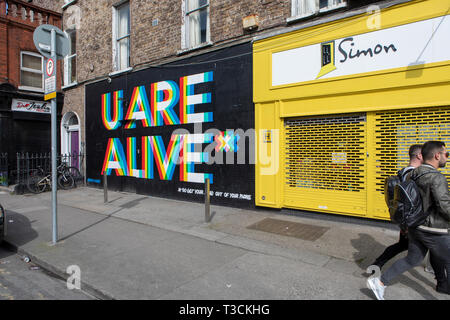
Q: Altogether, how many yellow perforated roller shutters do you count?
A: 2